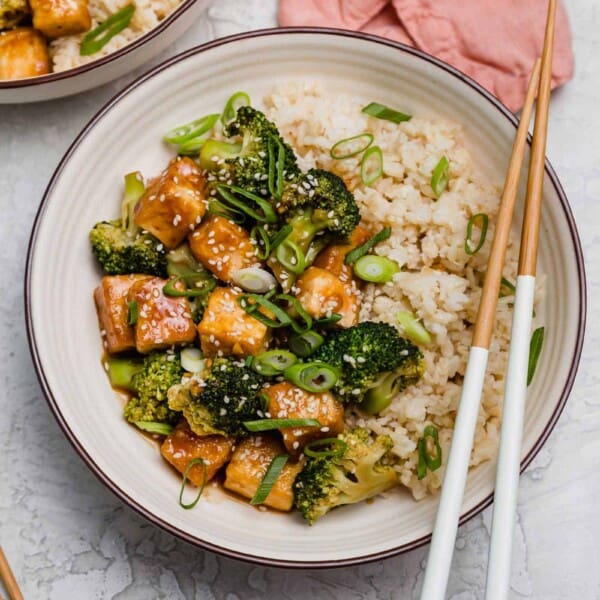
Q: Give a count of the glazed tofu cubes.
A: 12